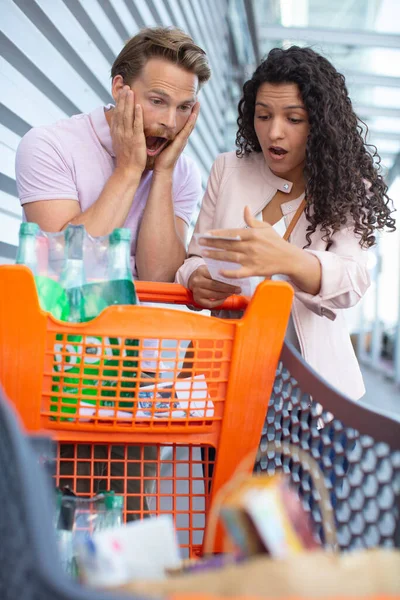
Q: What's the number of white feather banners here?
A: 0